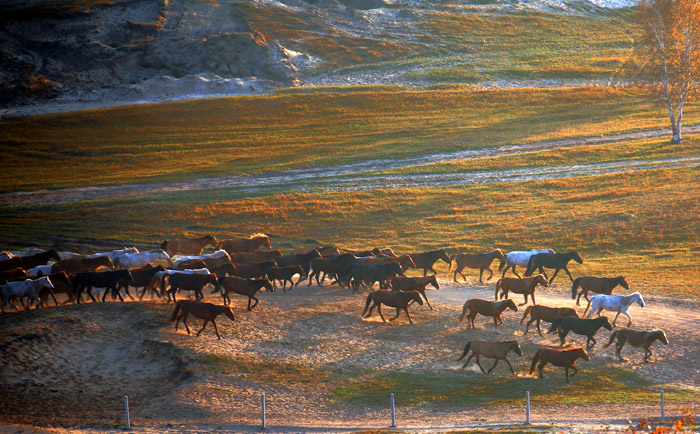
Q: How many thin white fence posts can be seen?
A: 5